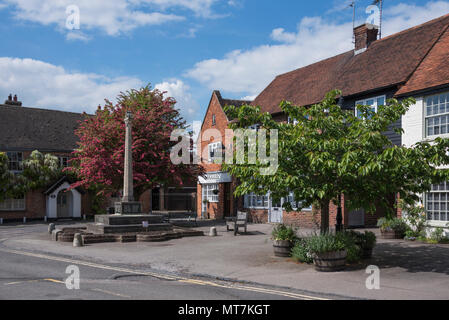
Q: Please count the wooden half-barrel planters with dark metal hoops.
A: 4